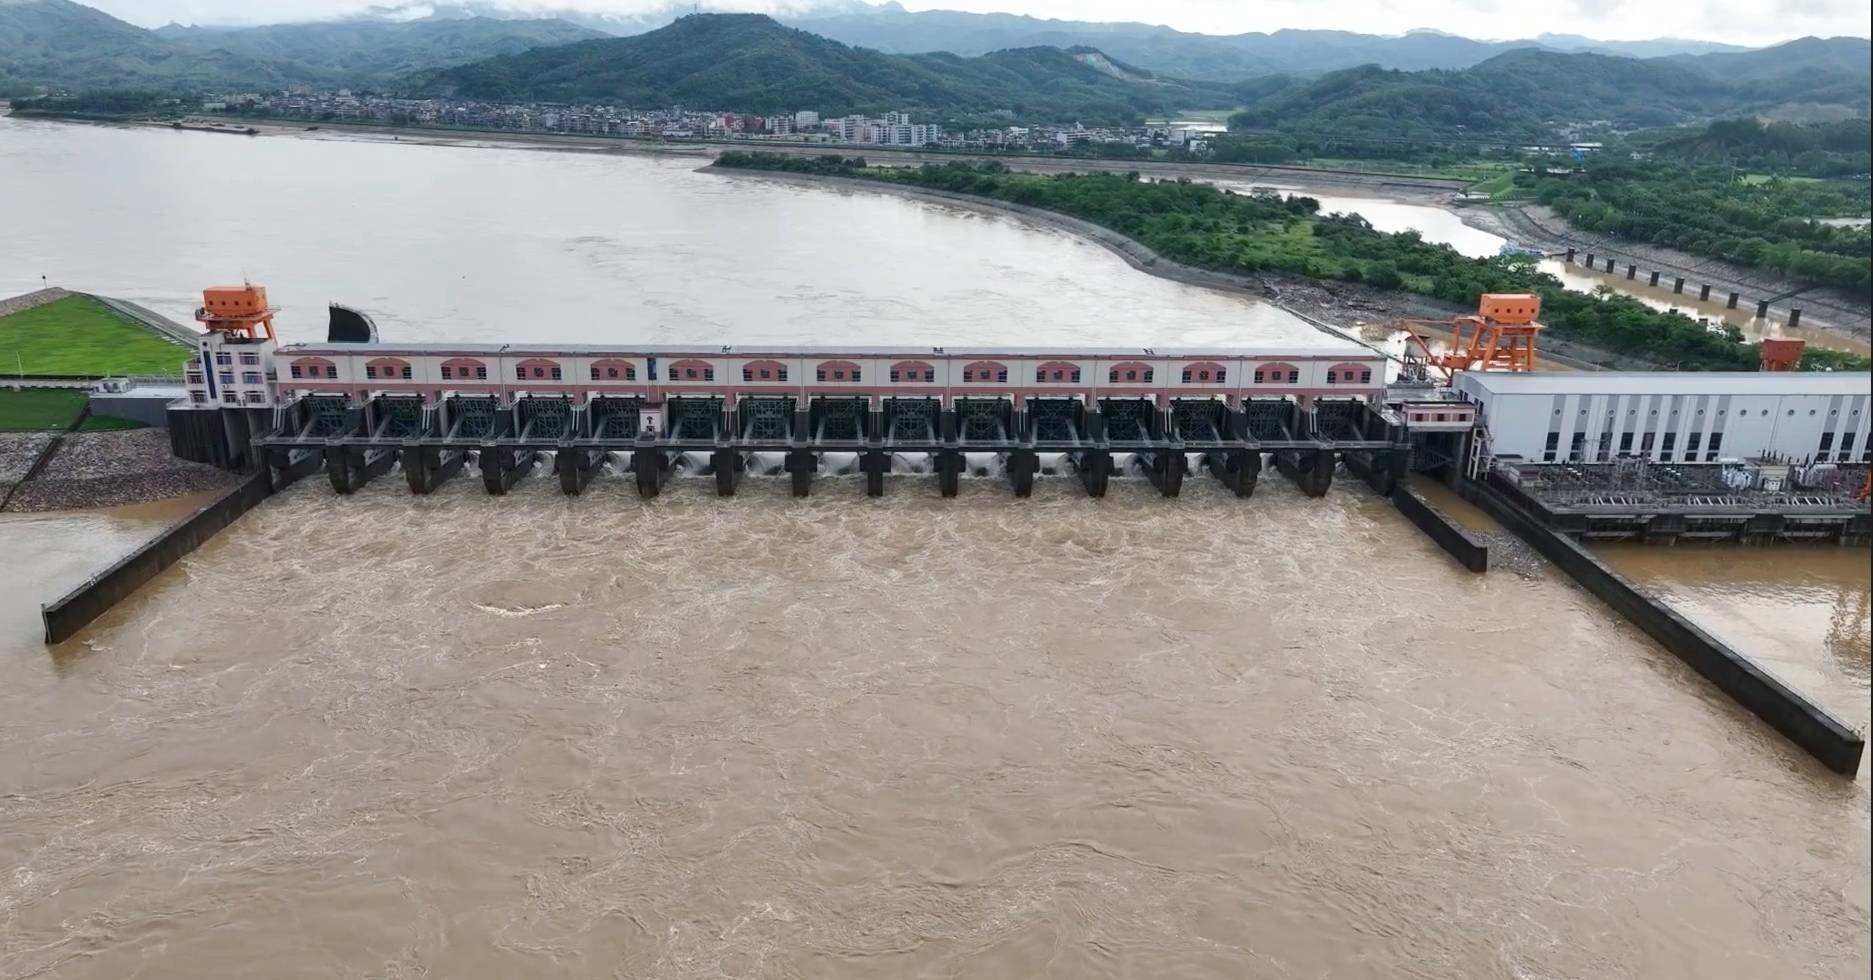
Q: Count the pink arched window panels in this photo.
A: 15